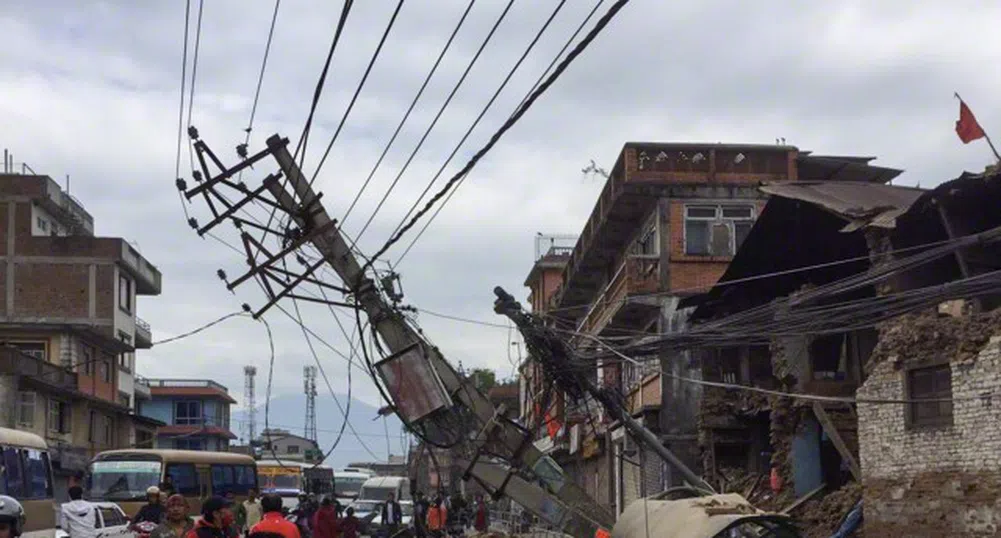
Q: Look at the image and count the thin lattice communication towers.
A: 2